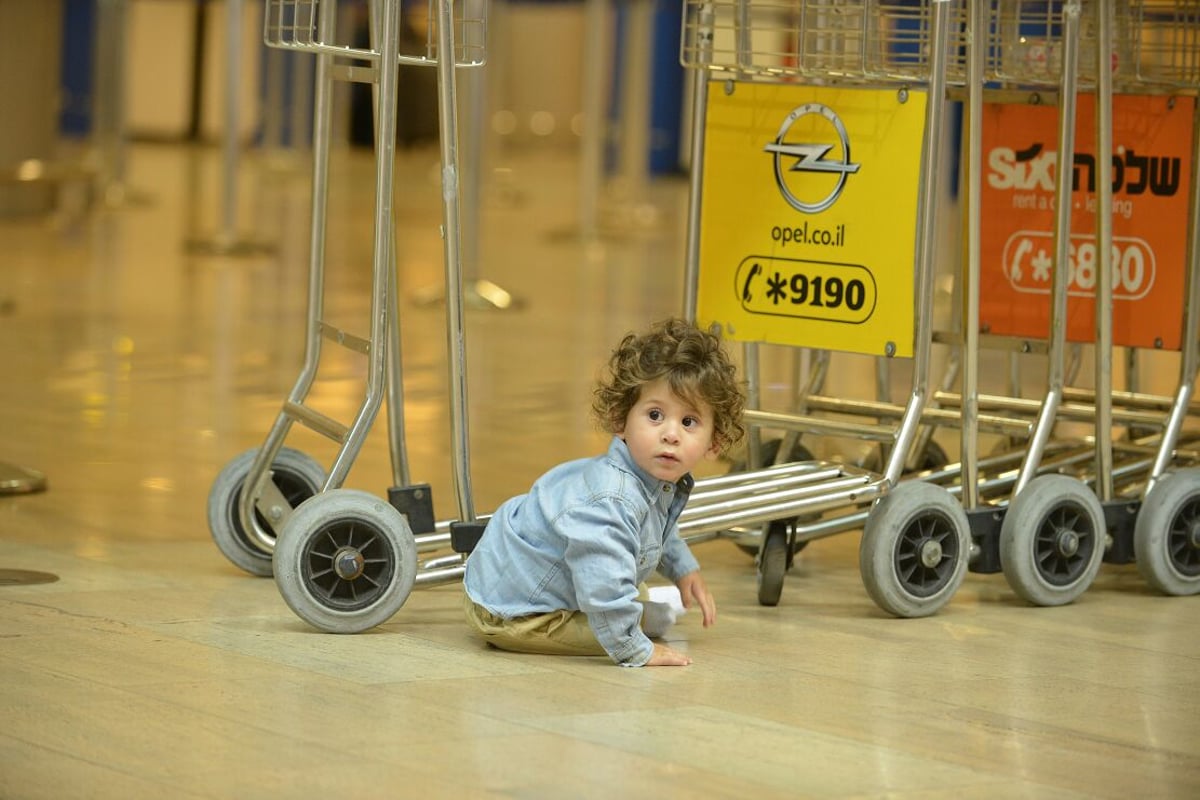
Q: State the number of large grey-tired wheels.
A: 5